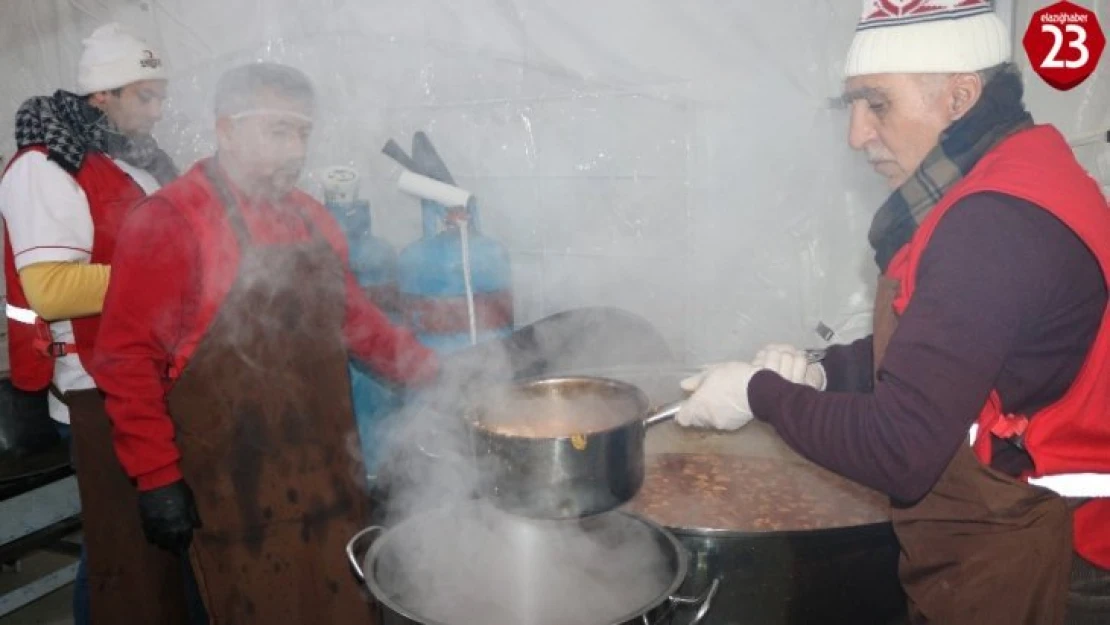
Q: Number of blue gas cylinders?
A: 2